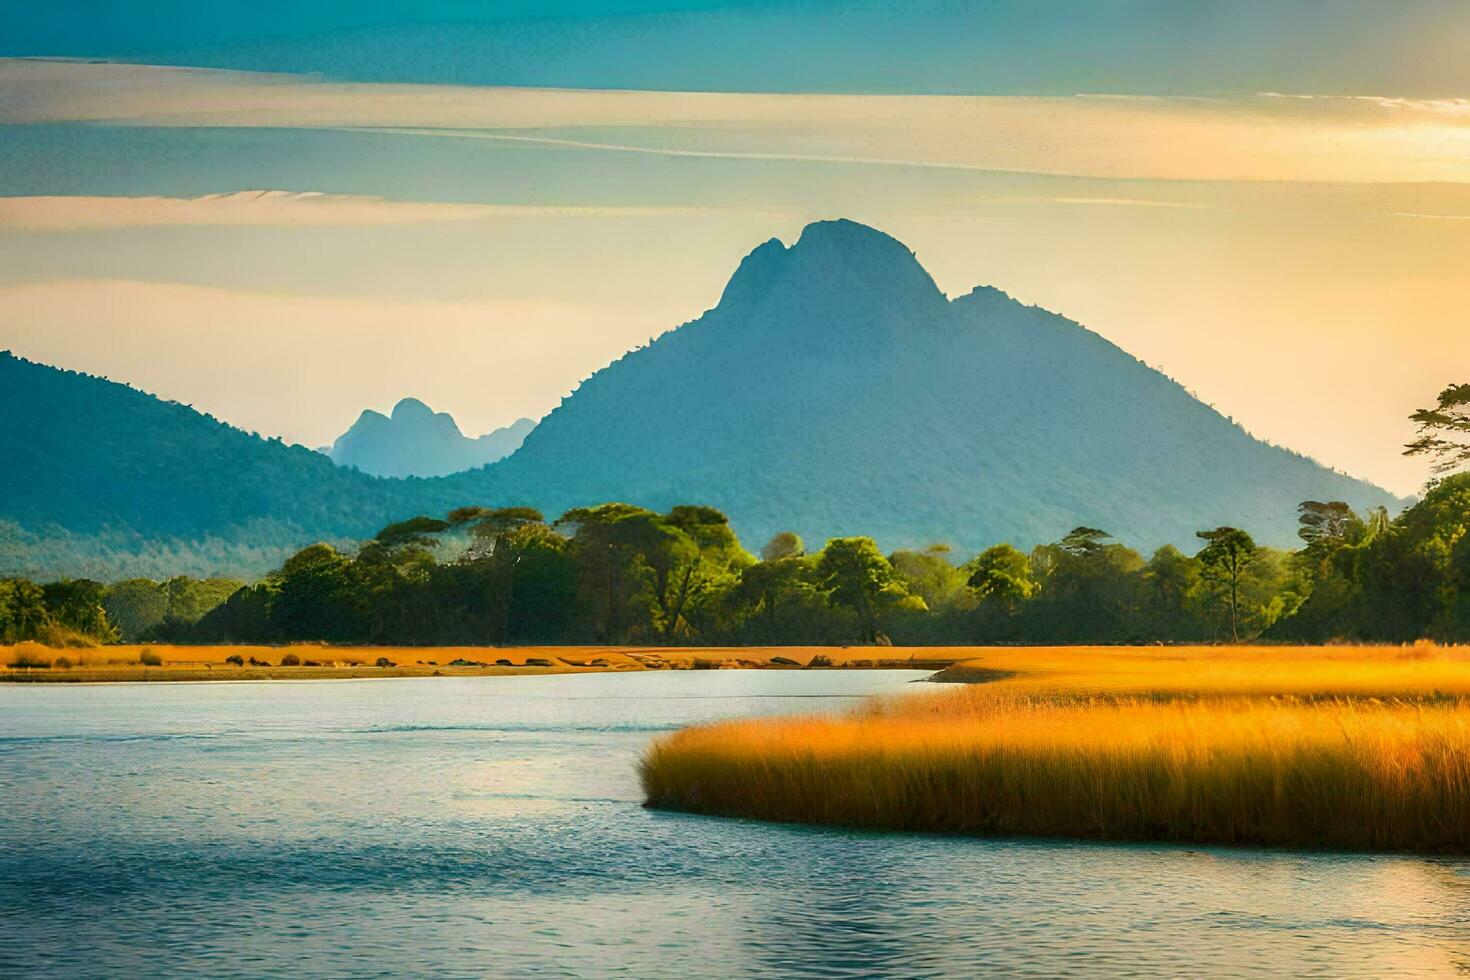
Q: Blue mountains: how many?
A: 3